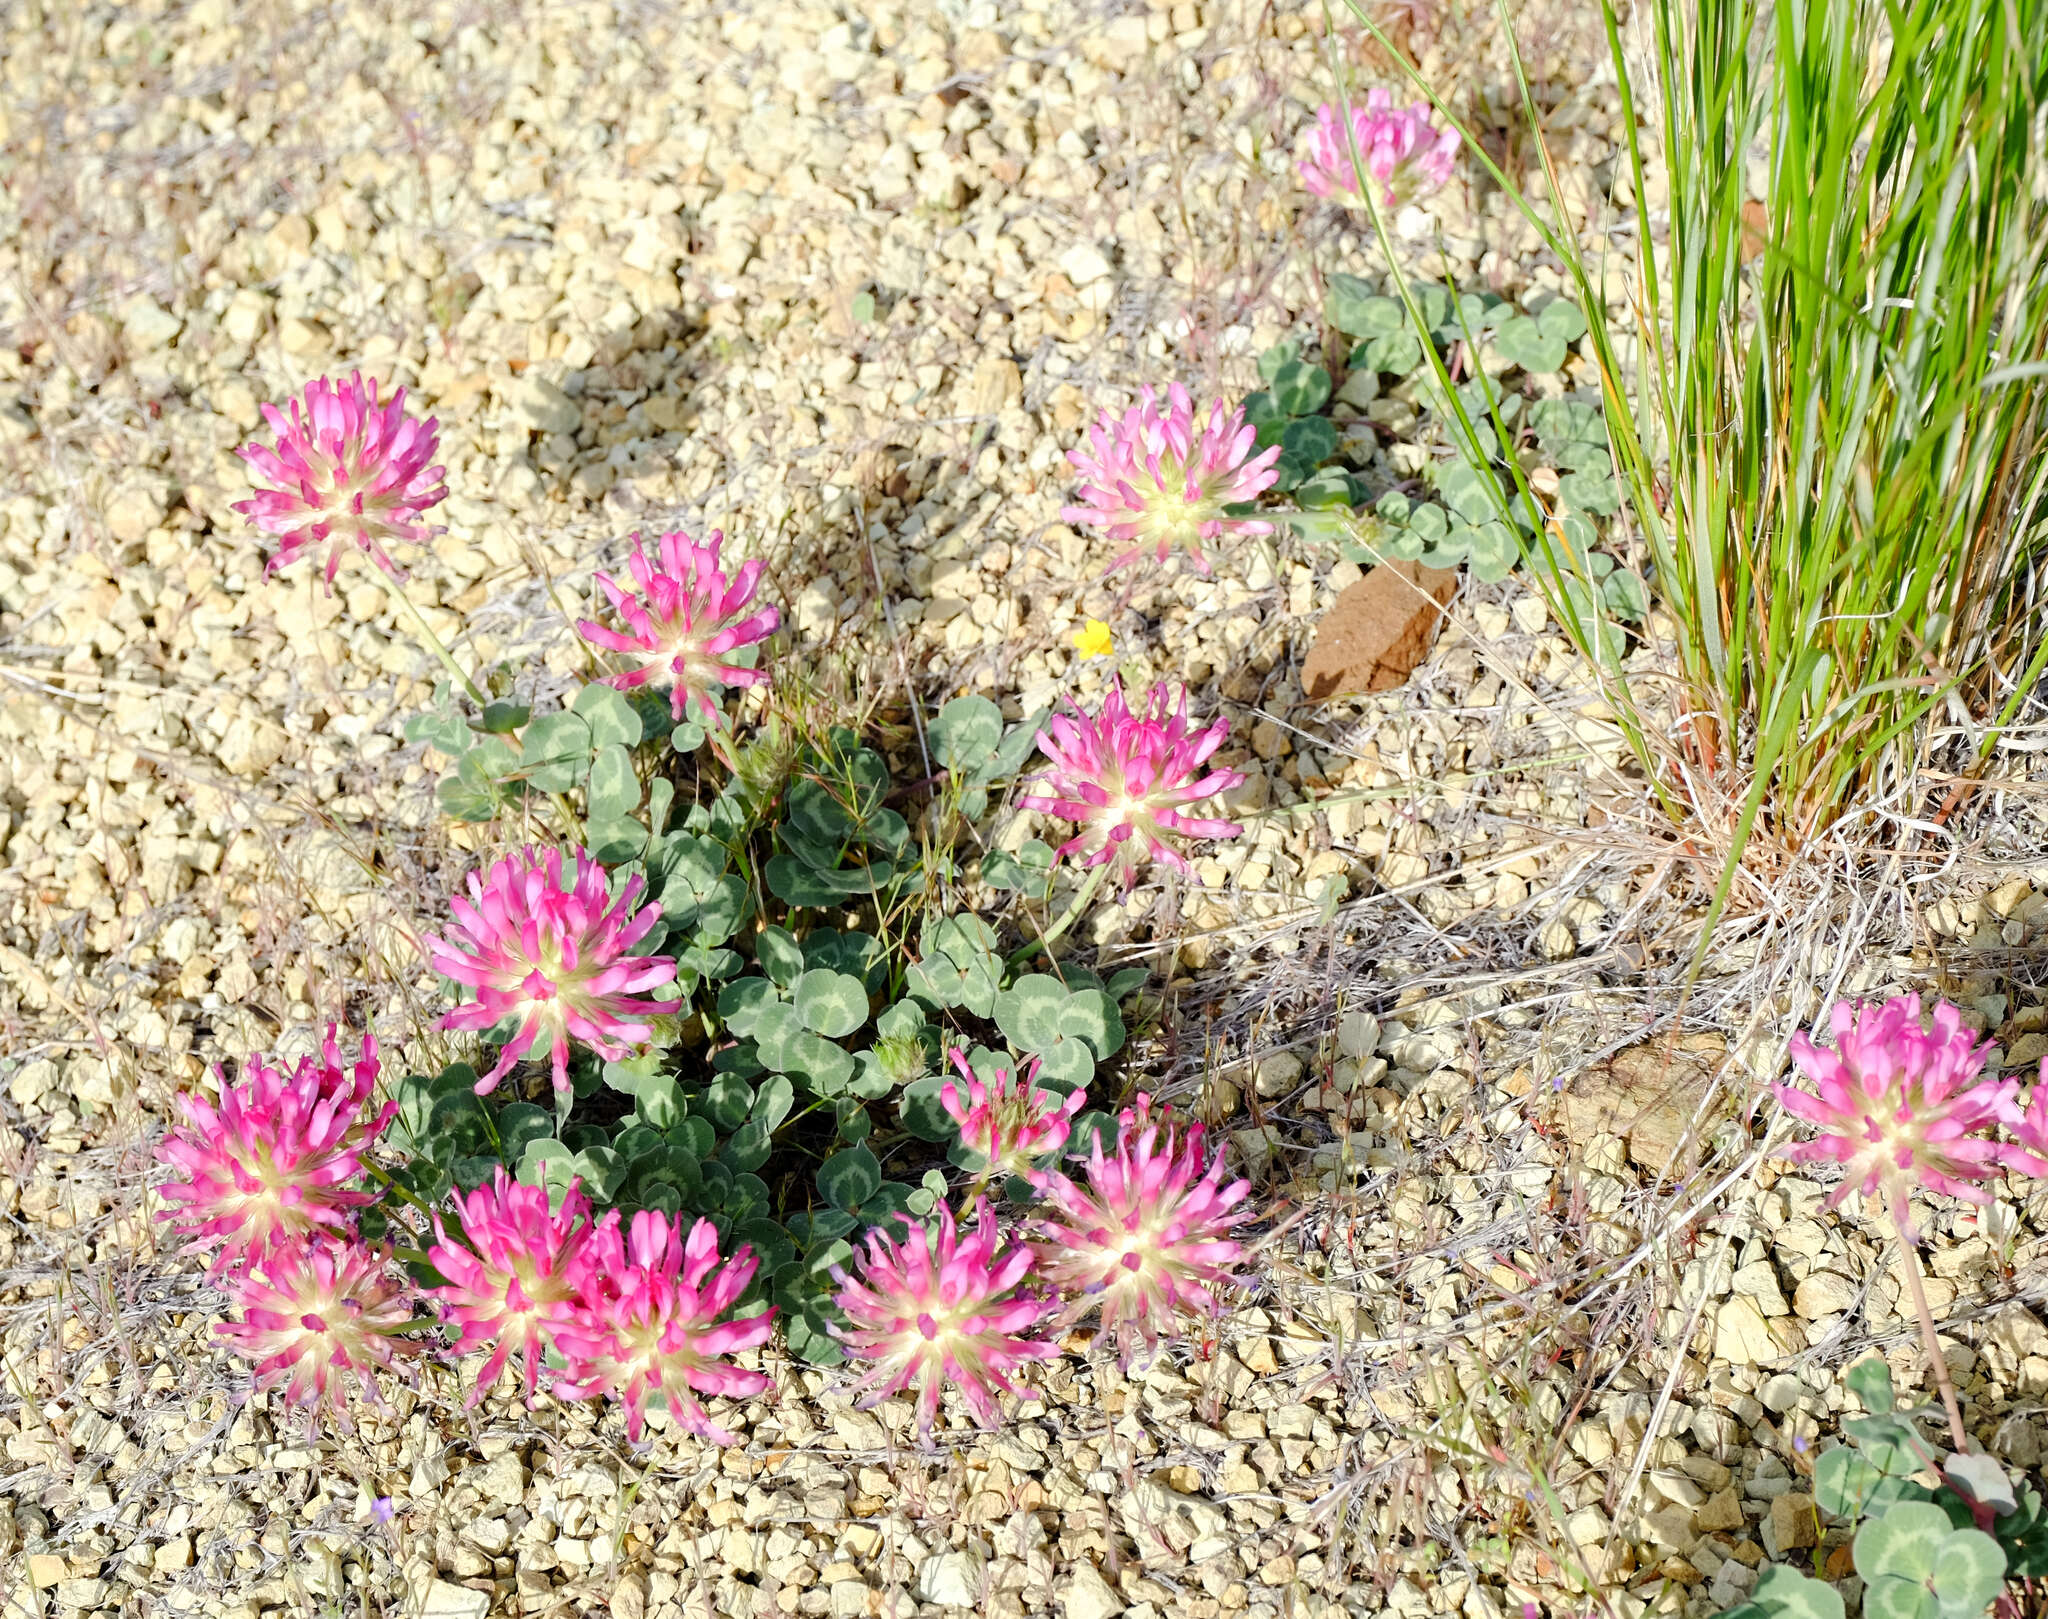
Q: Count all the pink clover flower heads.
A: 15